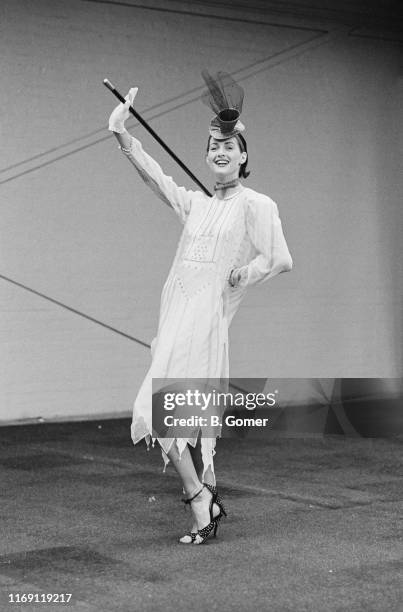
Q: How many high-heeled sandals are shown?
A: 2